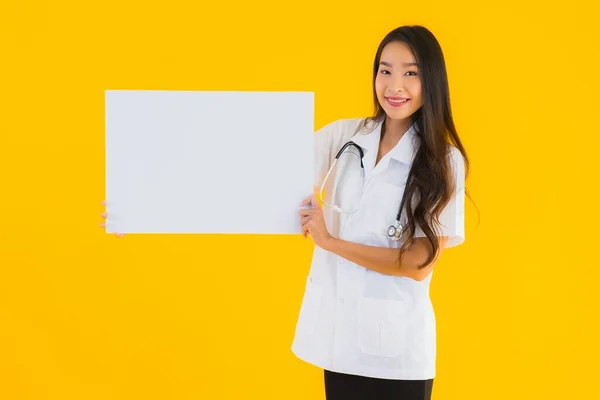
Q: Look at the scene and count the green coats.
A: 0